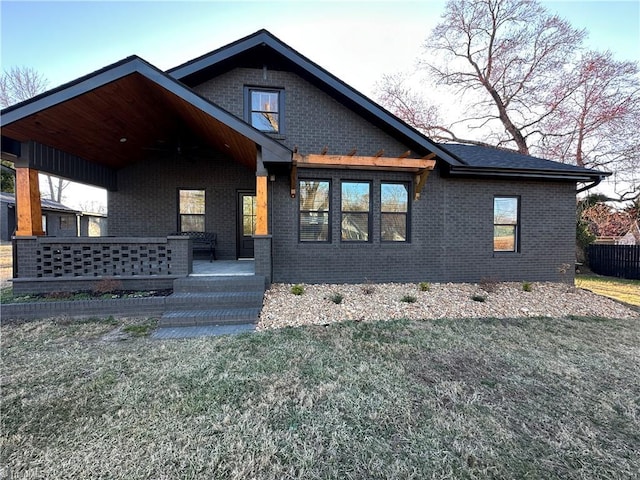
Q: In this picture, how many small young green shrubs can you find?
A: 6